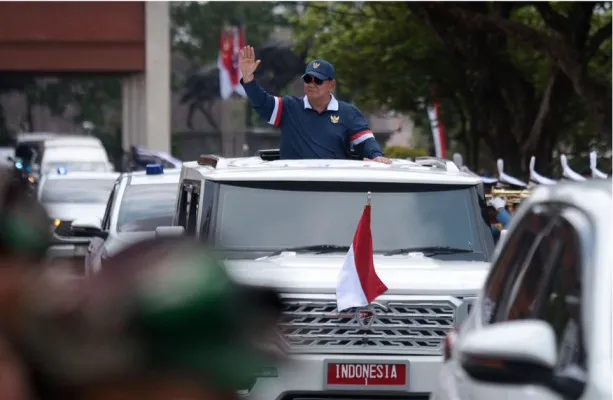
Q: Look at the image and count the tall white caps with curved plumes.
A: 5